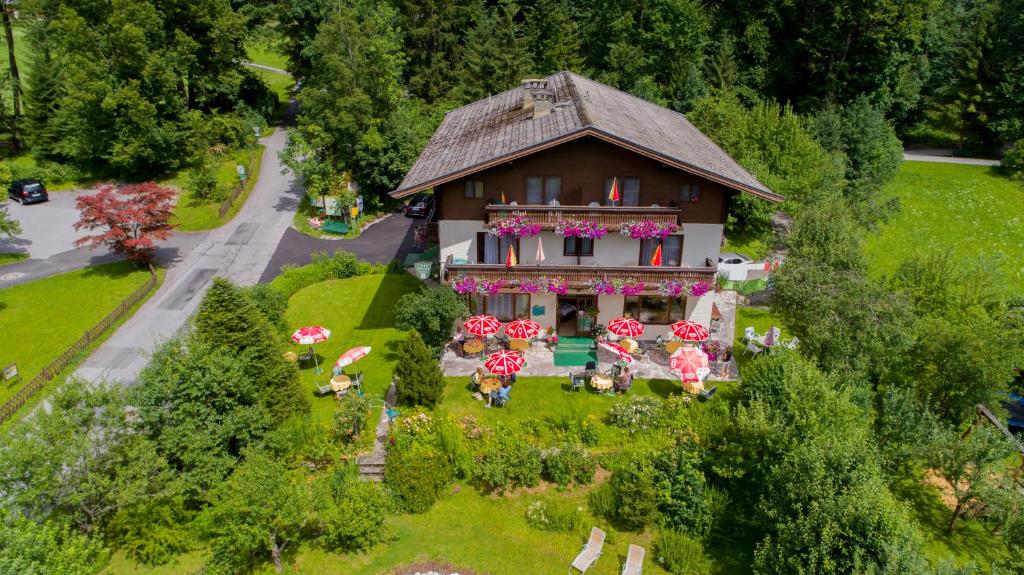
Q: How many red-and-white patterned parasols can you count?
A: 9